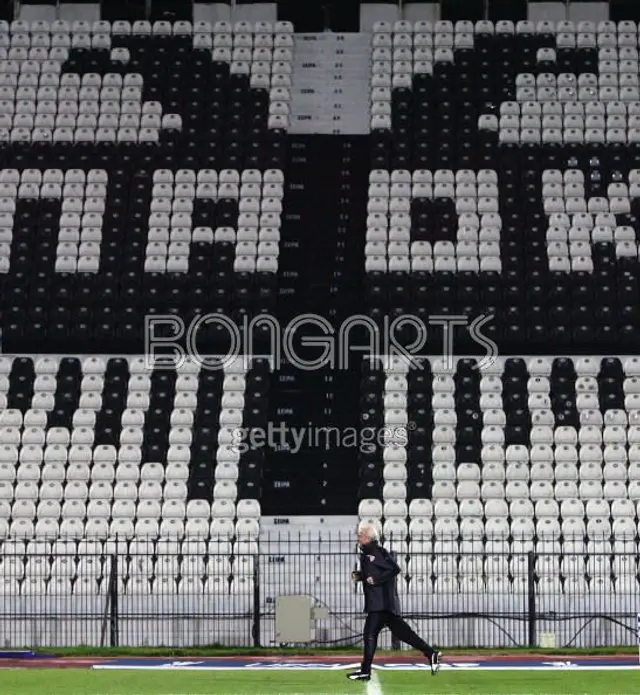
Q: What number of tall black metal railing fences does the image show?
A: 1